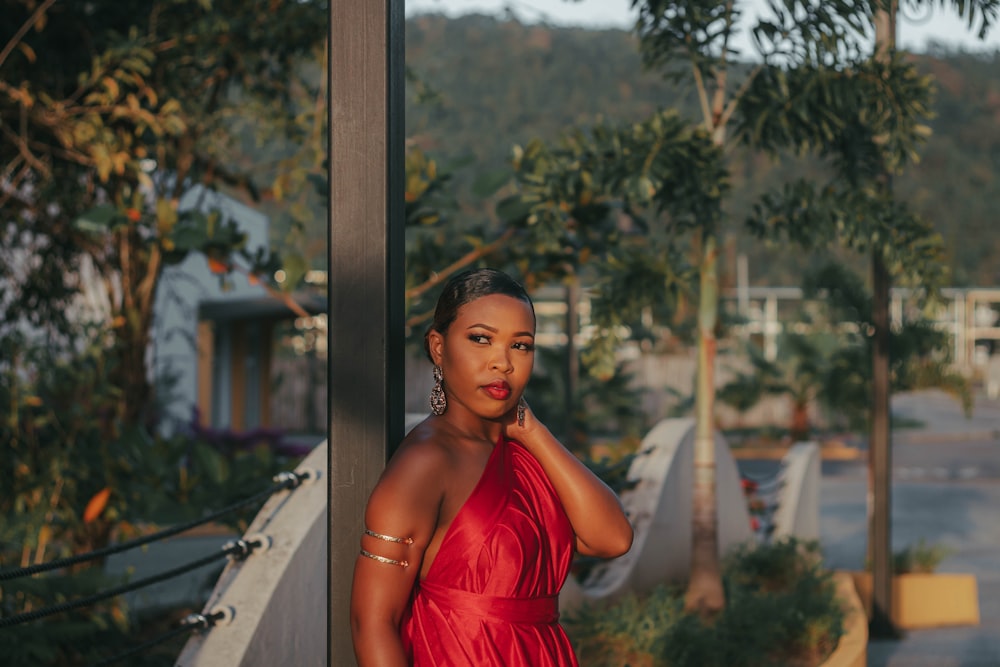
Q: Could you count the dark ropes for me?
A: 3